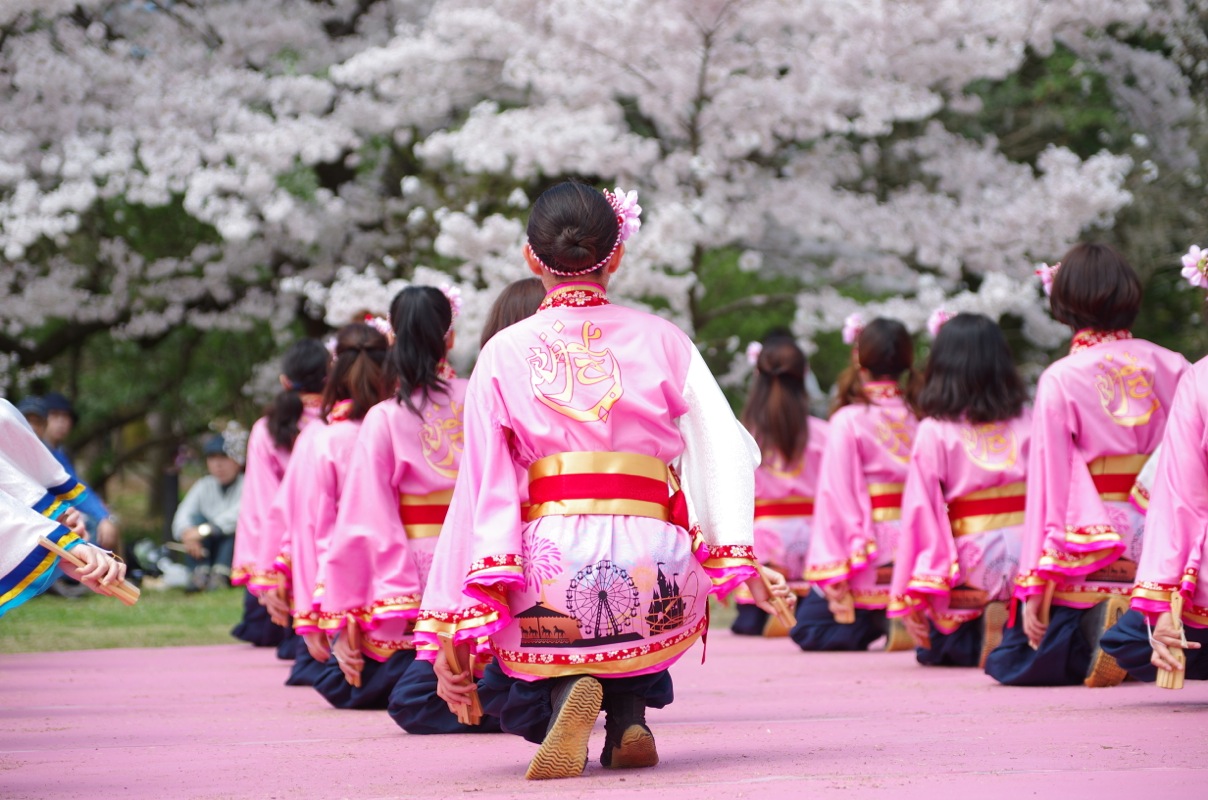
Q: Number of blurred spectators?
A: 3